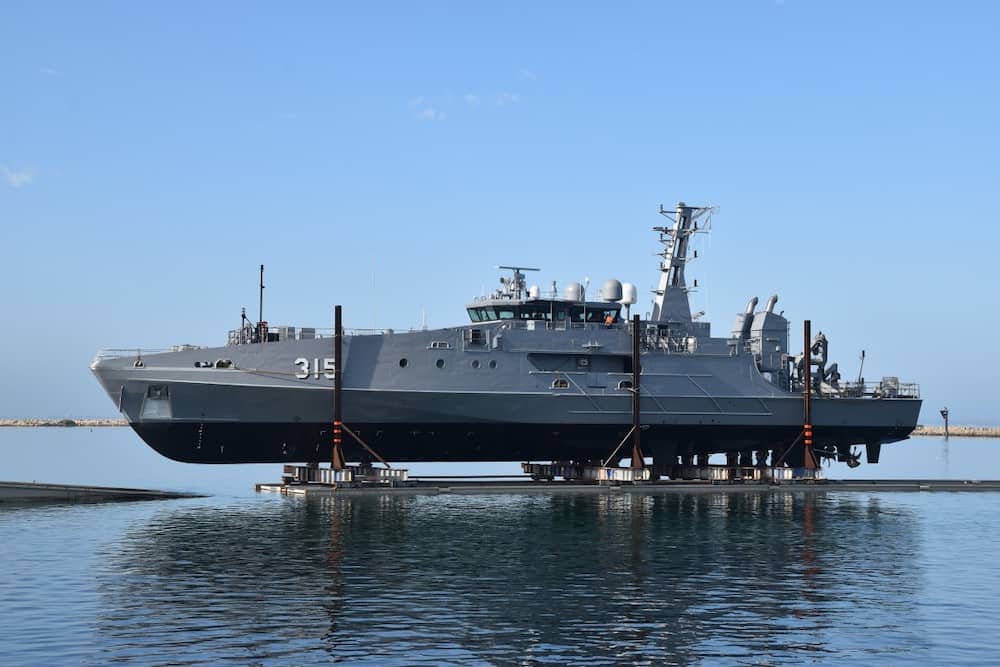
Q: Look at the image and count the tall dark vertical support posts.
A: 3